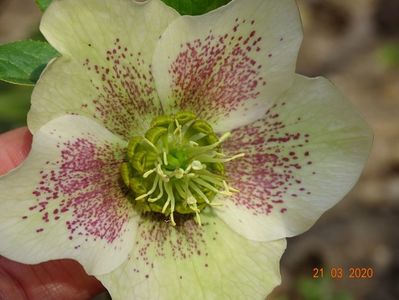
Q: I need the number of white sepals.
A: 5